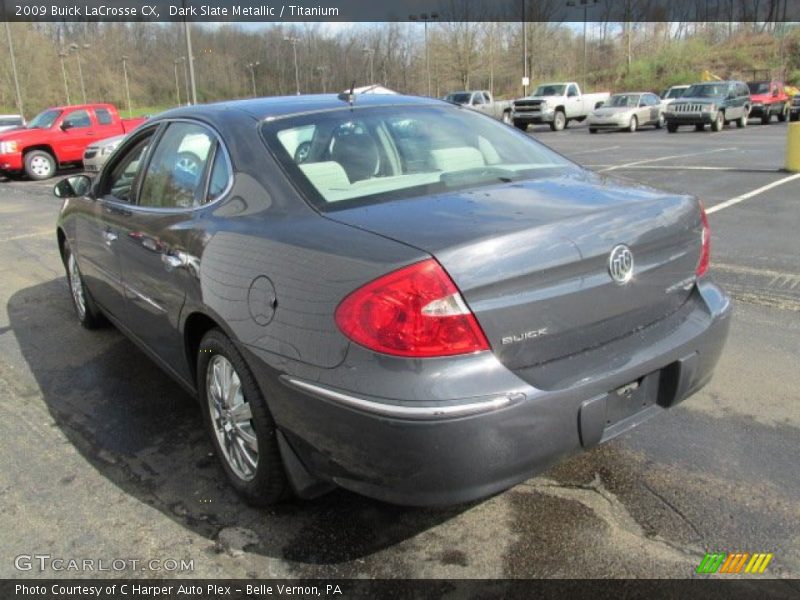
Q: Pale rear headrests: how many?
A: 2